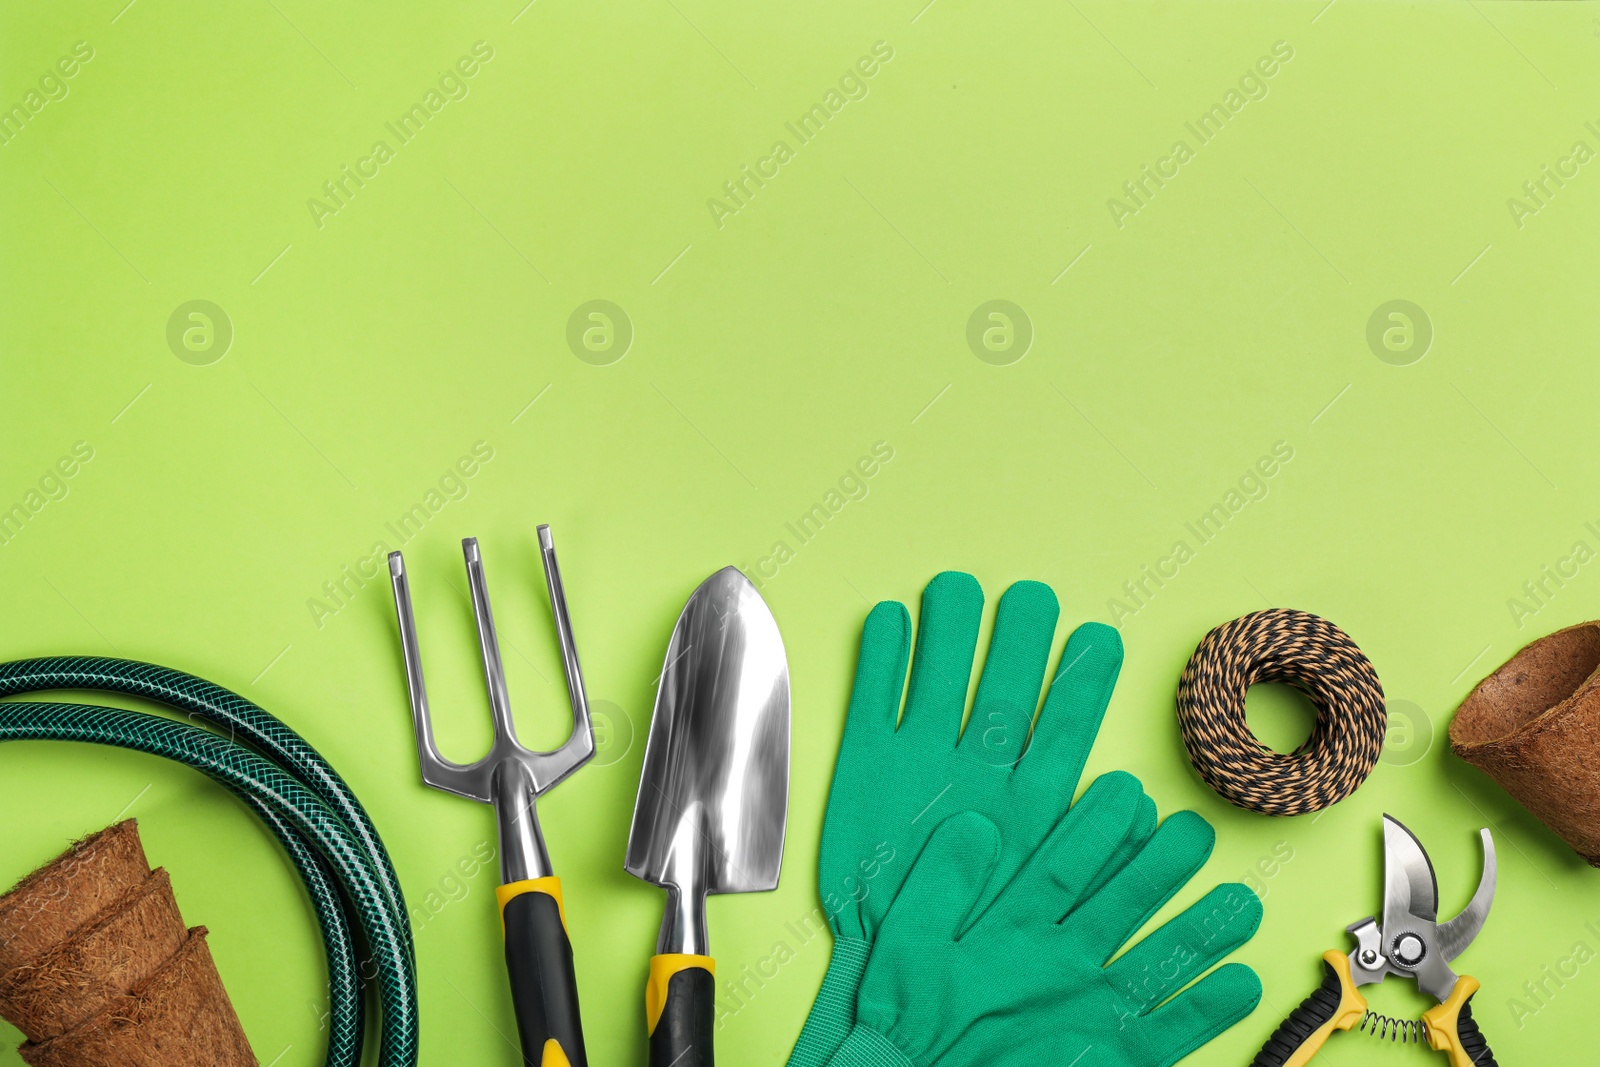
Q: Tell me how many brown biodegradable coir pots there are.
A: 4